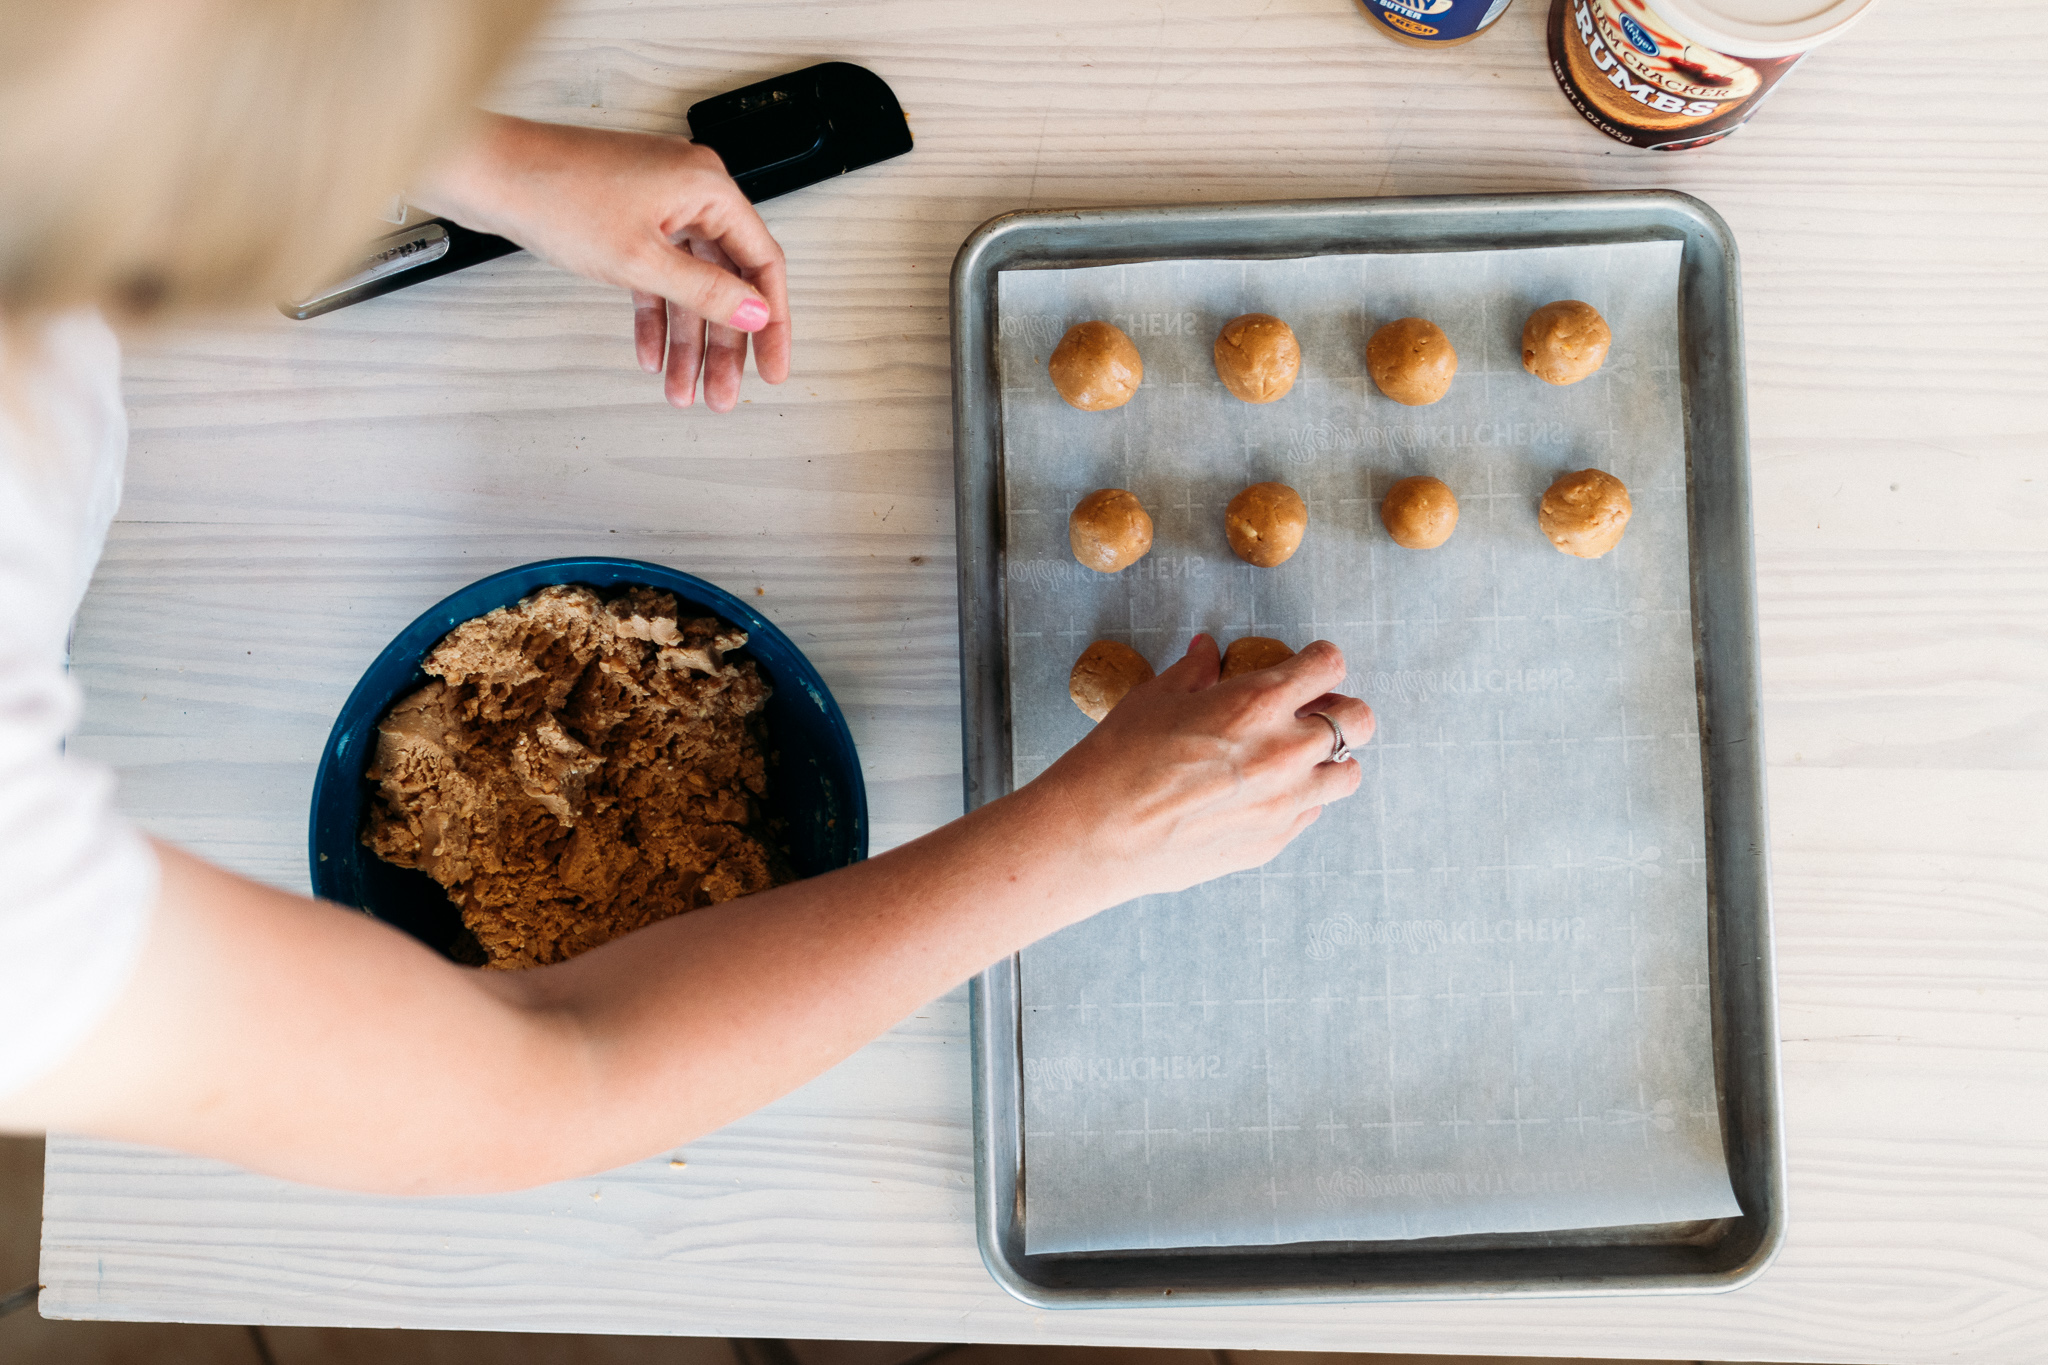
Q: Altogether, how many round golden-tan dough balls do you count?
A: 10